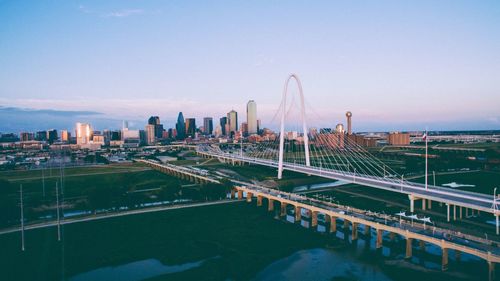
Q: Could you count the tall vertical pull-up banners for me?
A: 0